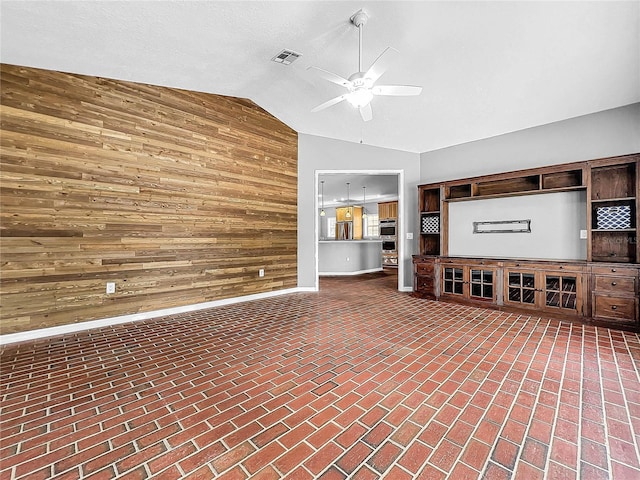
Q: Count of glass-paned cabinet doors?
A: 4